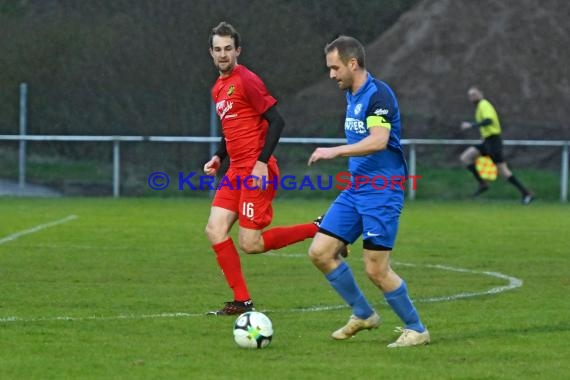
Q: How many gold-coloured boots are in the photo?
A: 2